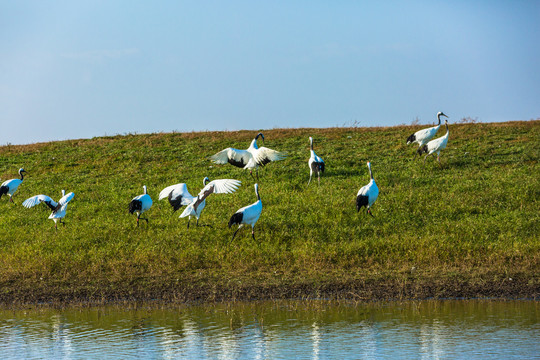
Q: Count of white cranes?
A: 10